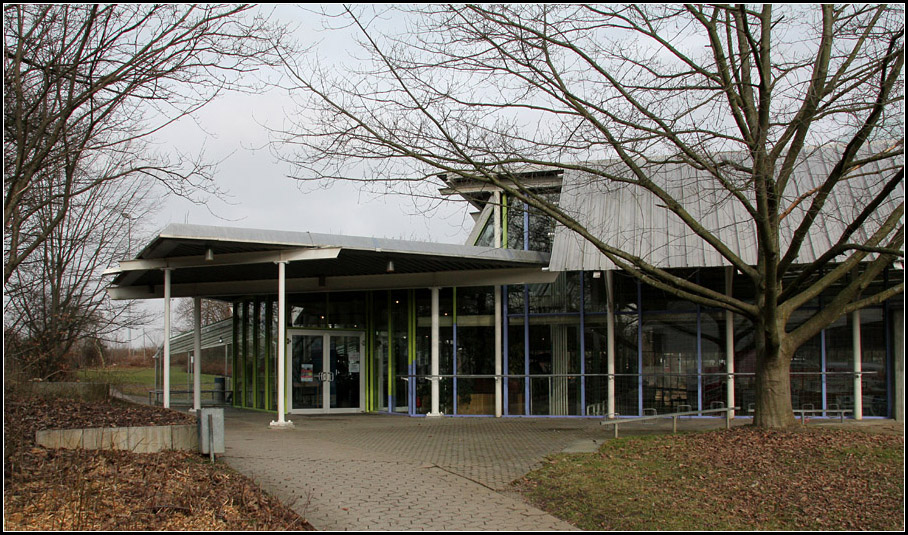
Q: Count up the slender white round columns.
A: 8